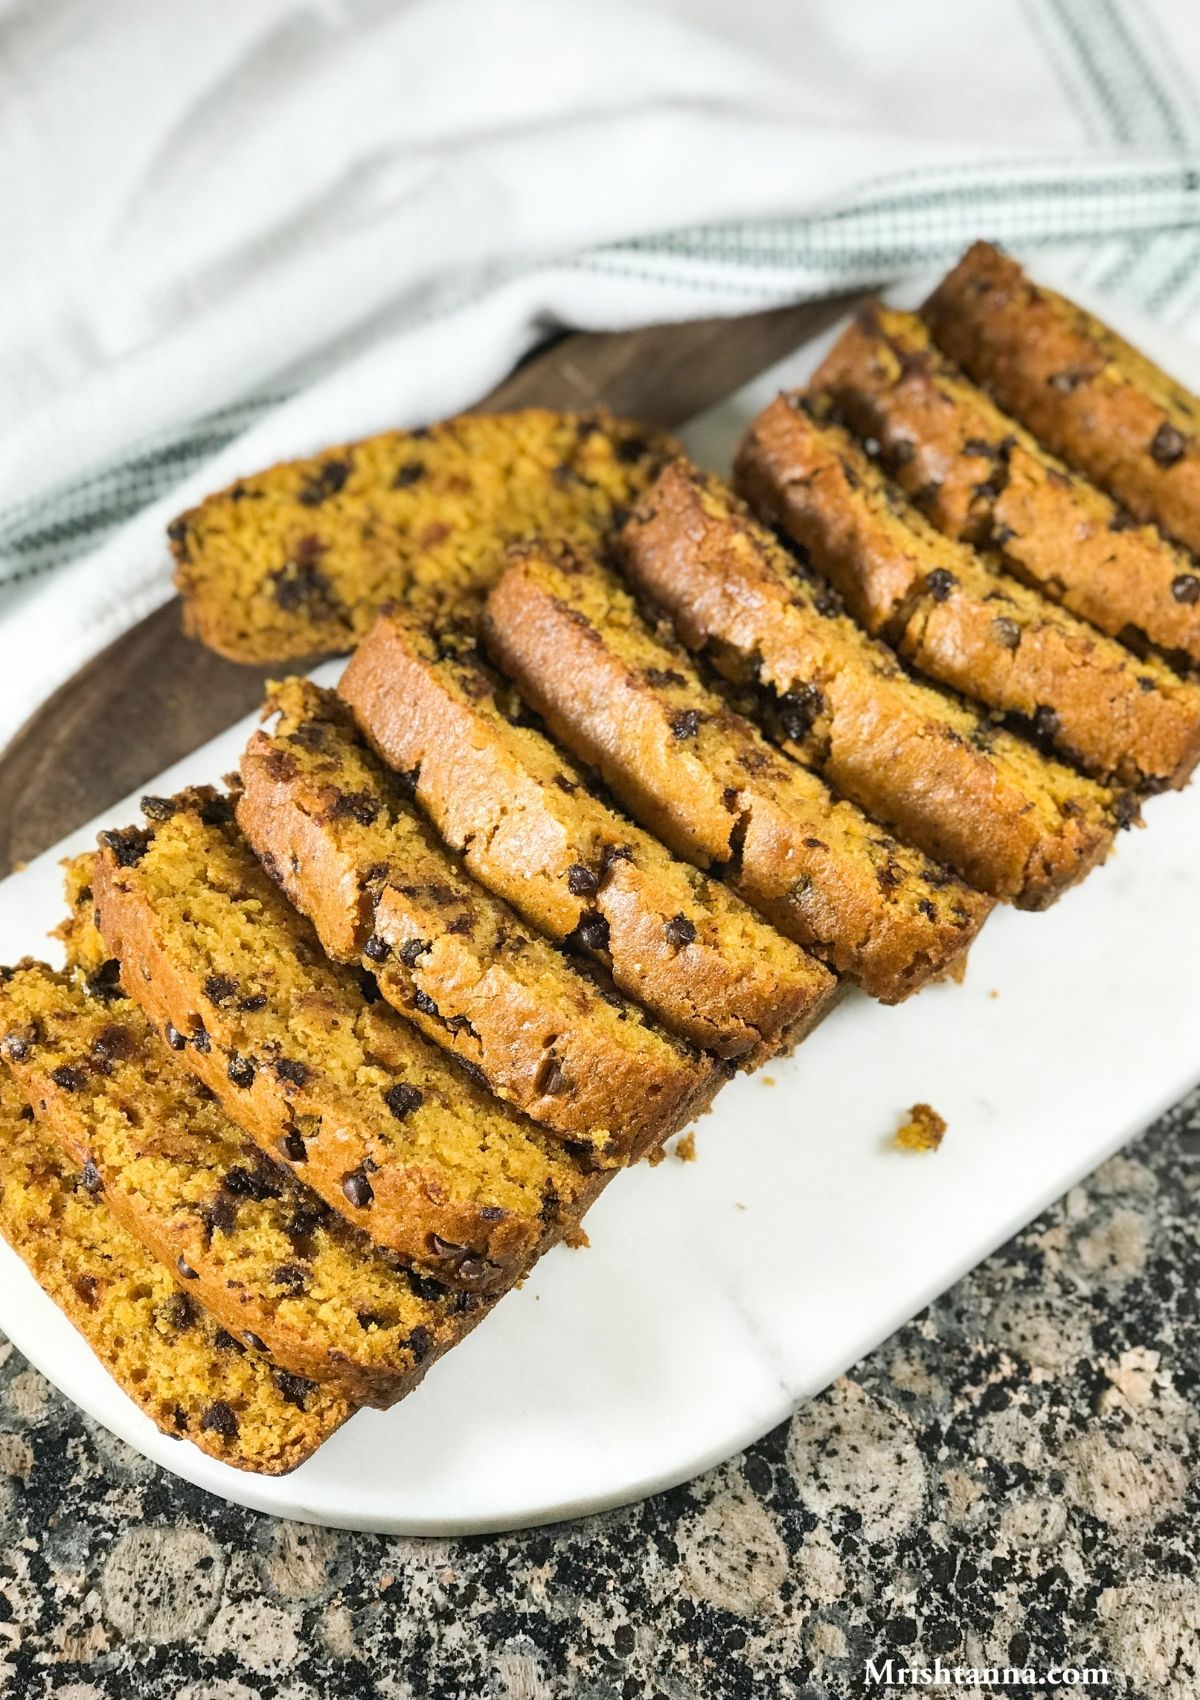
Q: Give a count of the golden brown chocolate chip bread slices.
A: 11